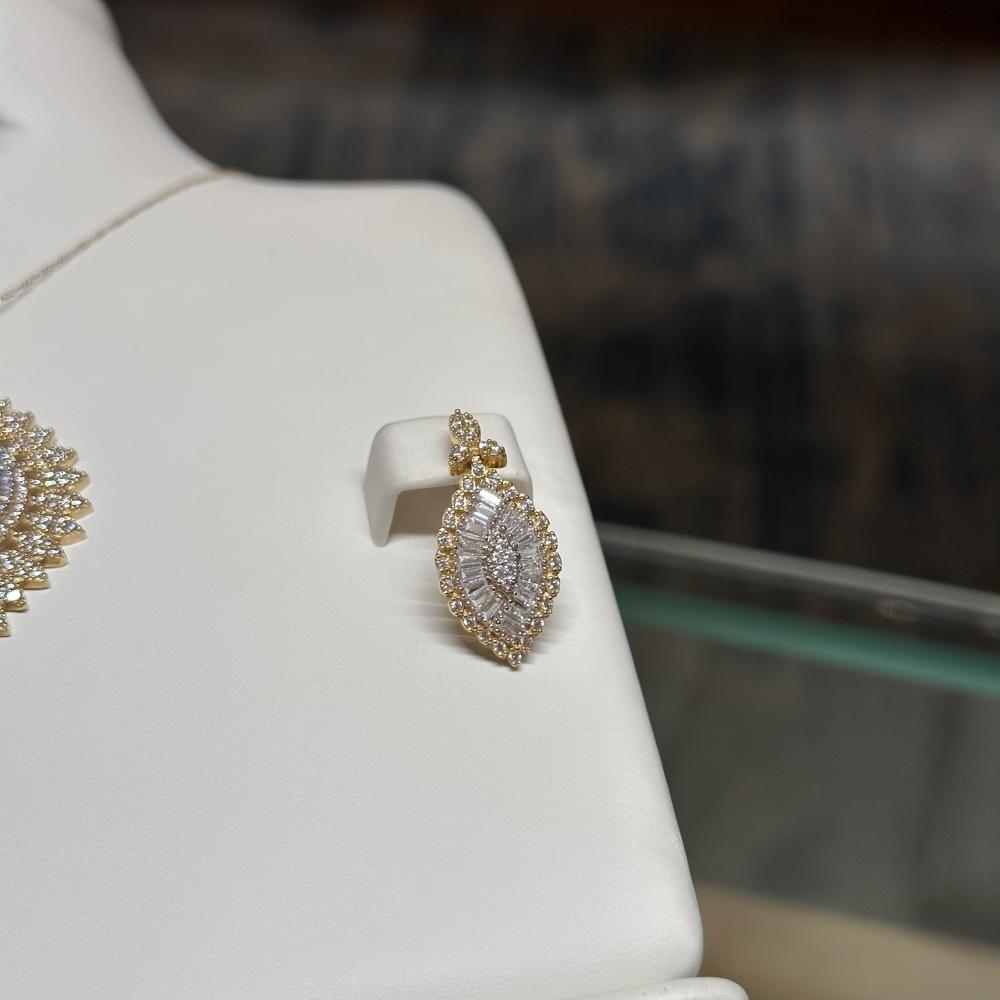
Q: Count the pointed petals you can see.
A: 11